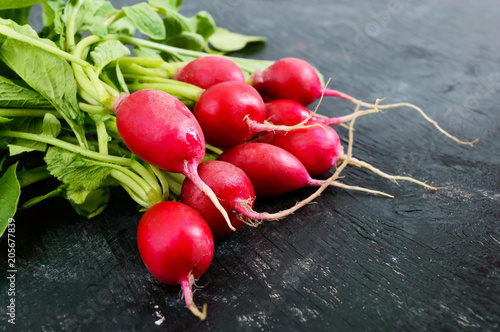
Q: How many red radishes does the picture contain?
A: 9